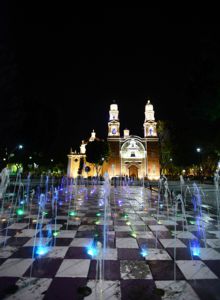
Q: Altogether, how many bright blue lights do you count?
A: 4